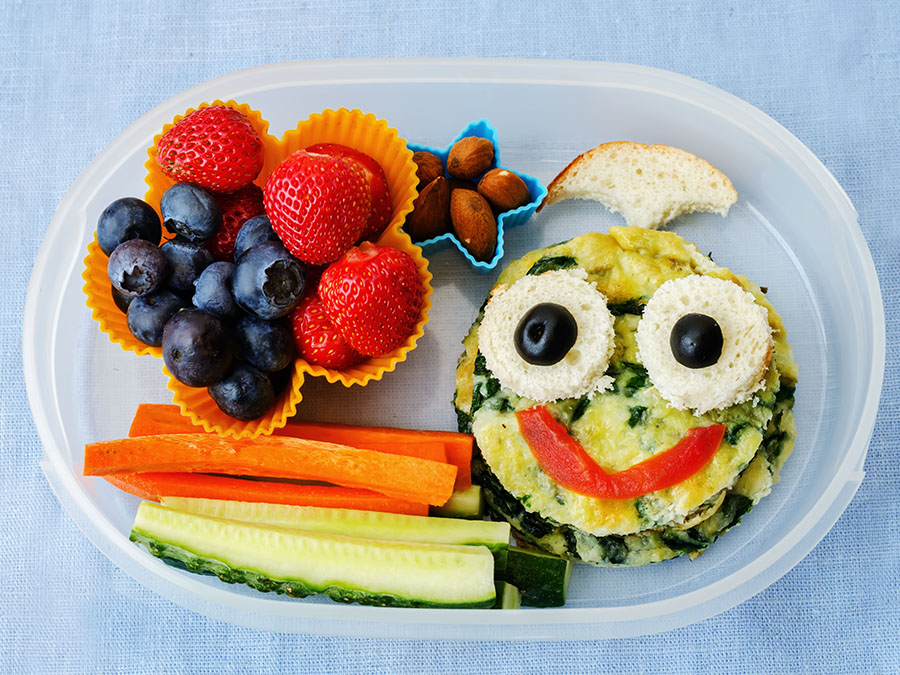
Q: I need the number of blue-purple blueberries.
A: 12